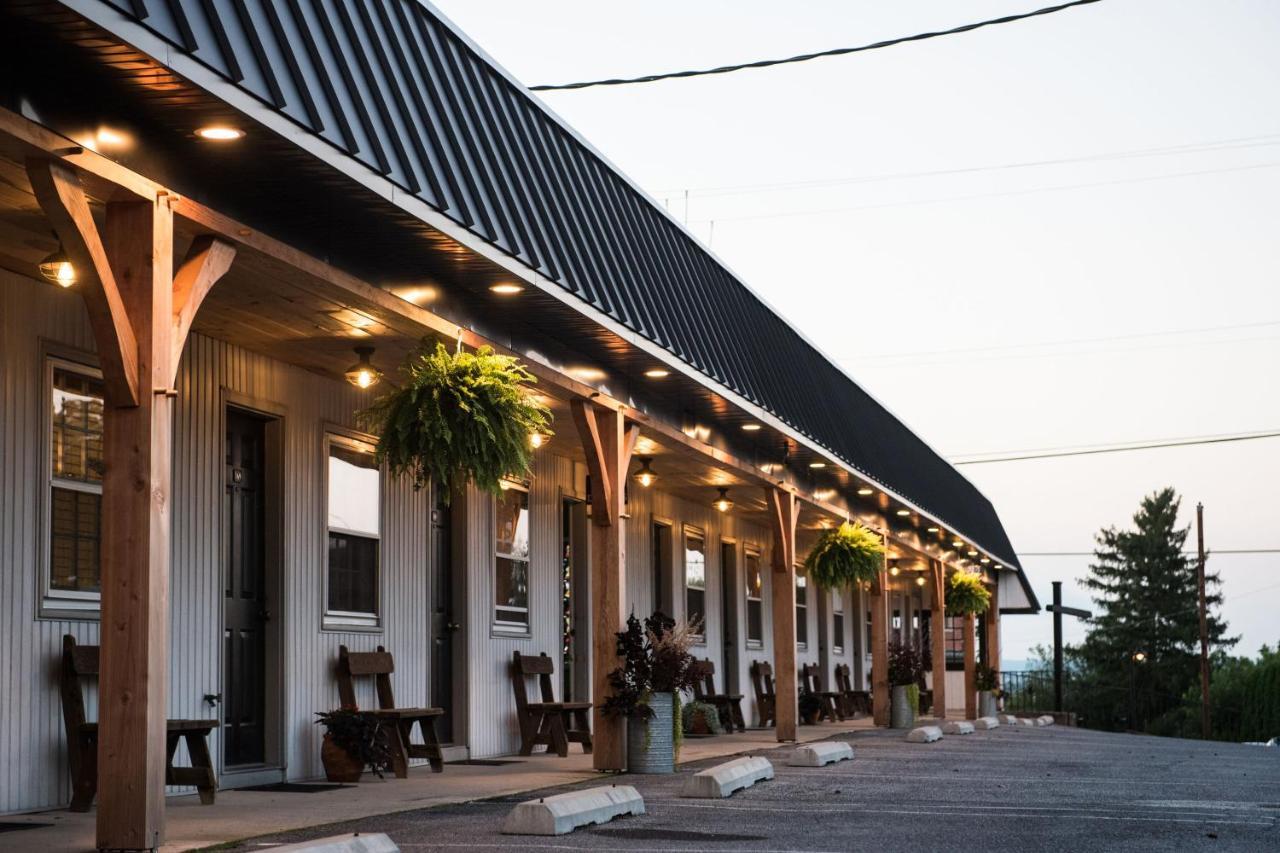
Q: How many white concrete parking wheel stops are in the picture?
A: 11